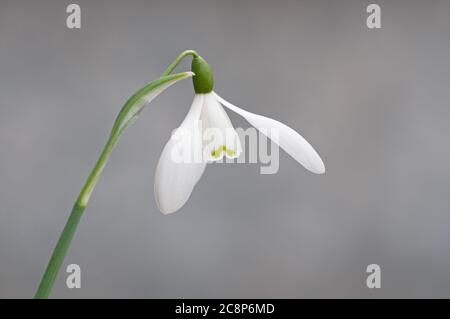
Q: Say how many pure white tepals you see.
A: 2